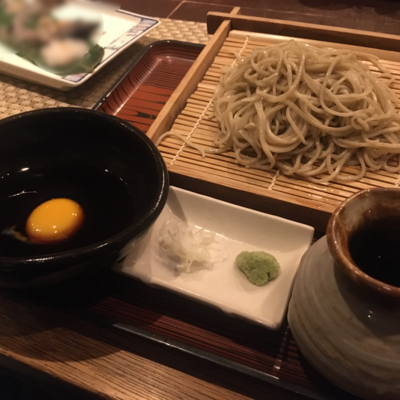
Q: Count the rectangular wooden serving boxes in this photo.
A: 1